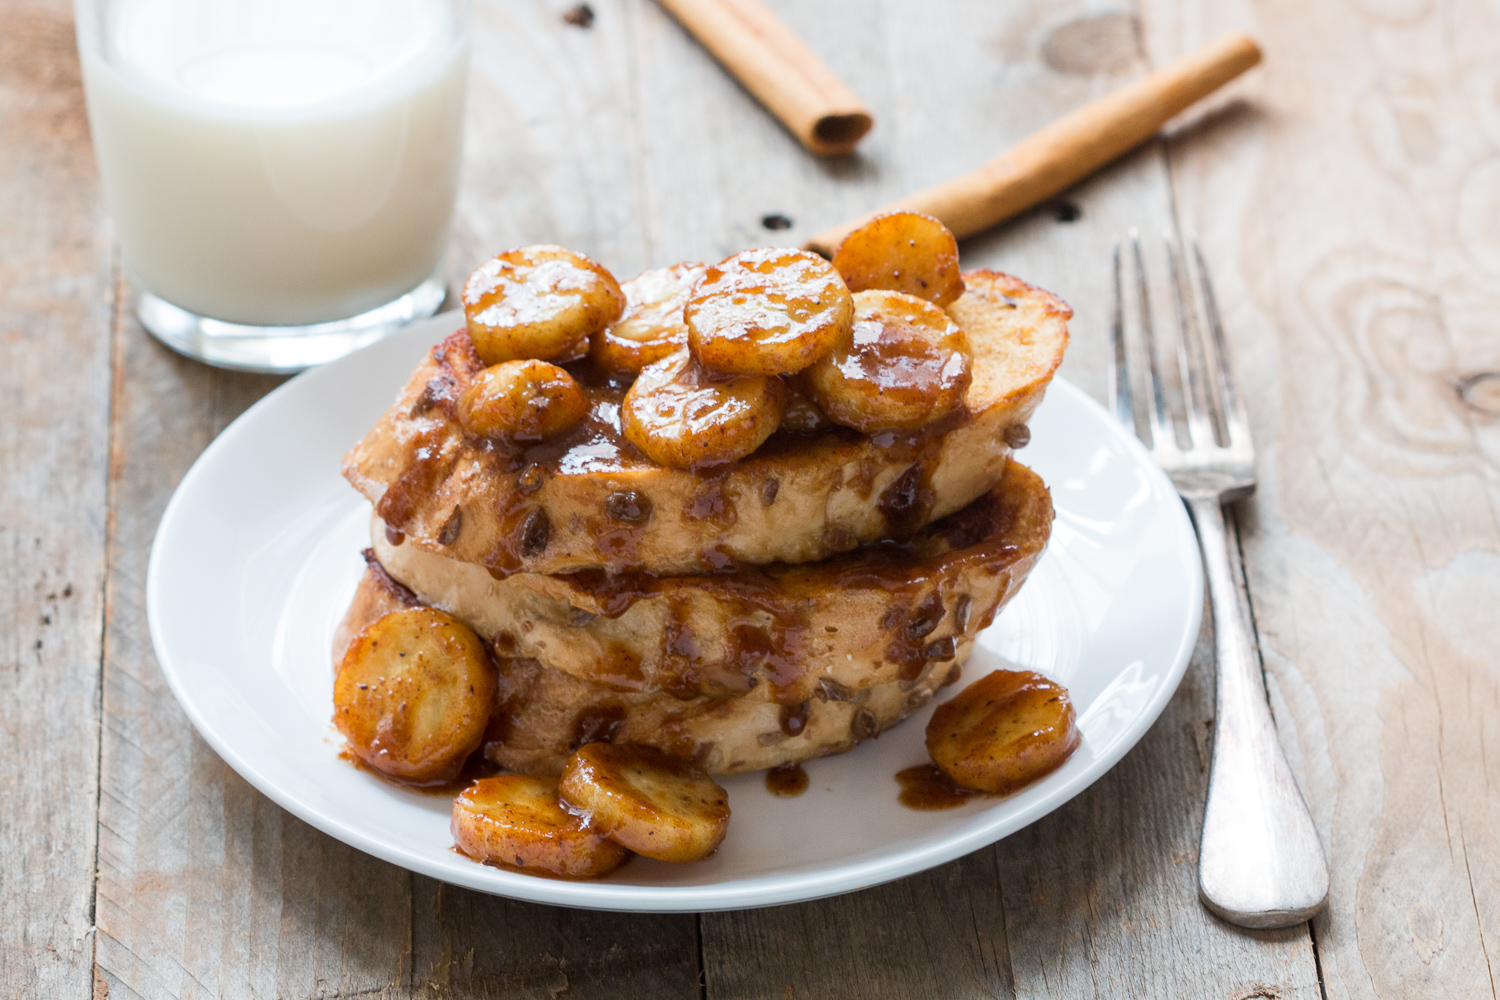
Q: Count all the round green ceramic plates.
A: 0